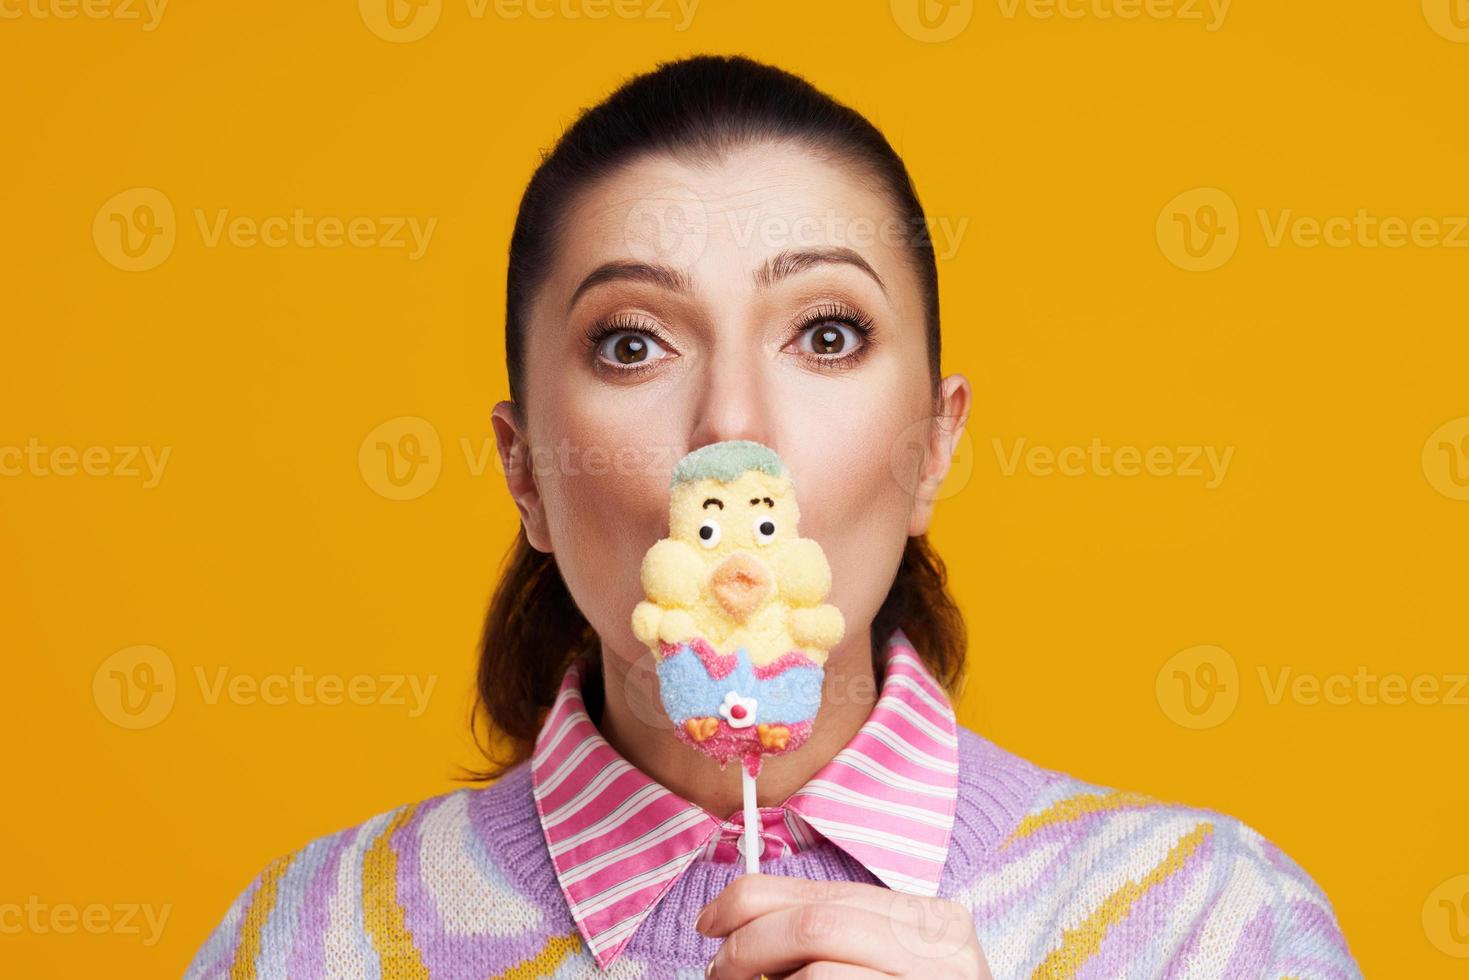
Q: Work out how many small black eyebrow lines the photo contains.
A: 2